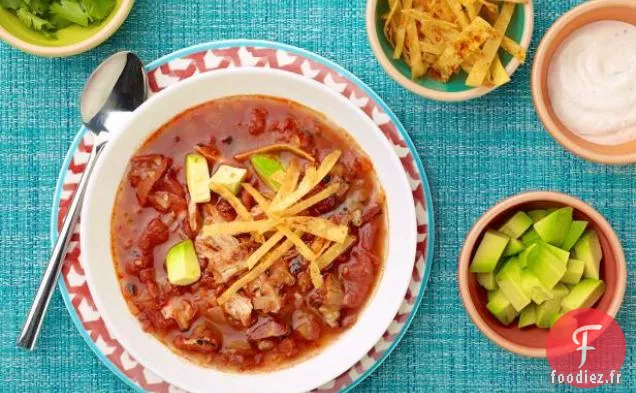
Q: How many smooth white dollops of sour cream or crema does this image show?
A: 1